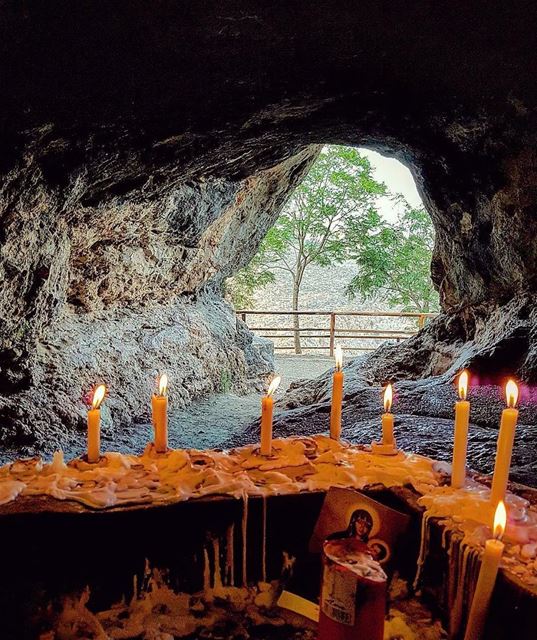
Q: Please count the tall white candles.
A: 8